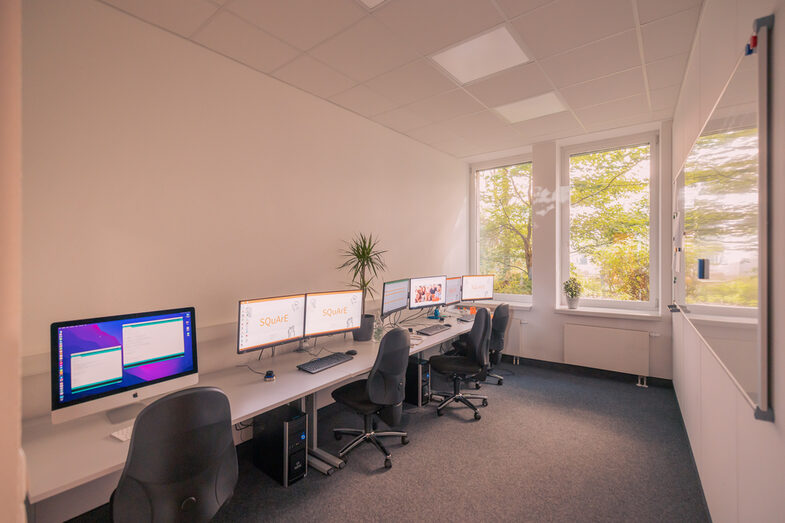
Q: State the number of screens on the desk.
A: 7